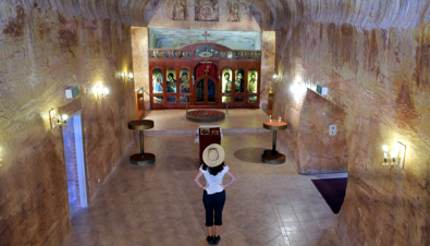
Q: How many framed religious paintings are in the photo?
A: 6